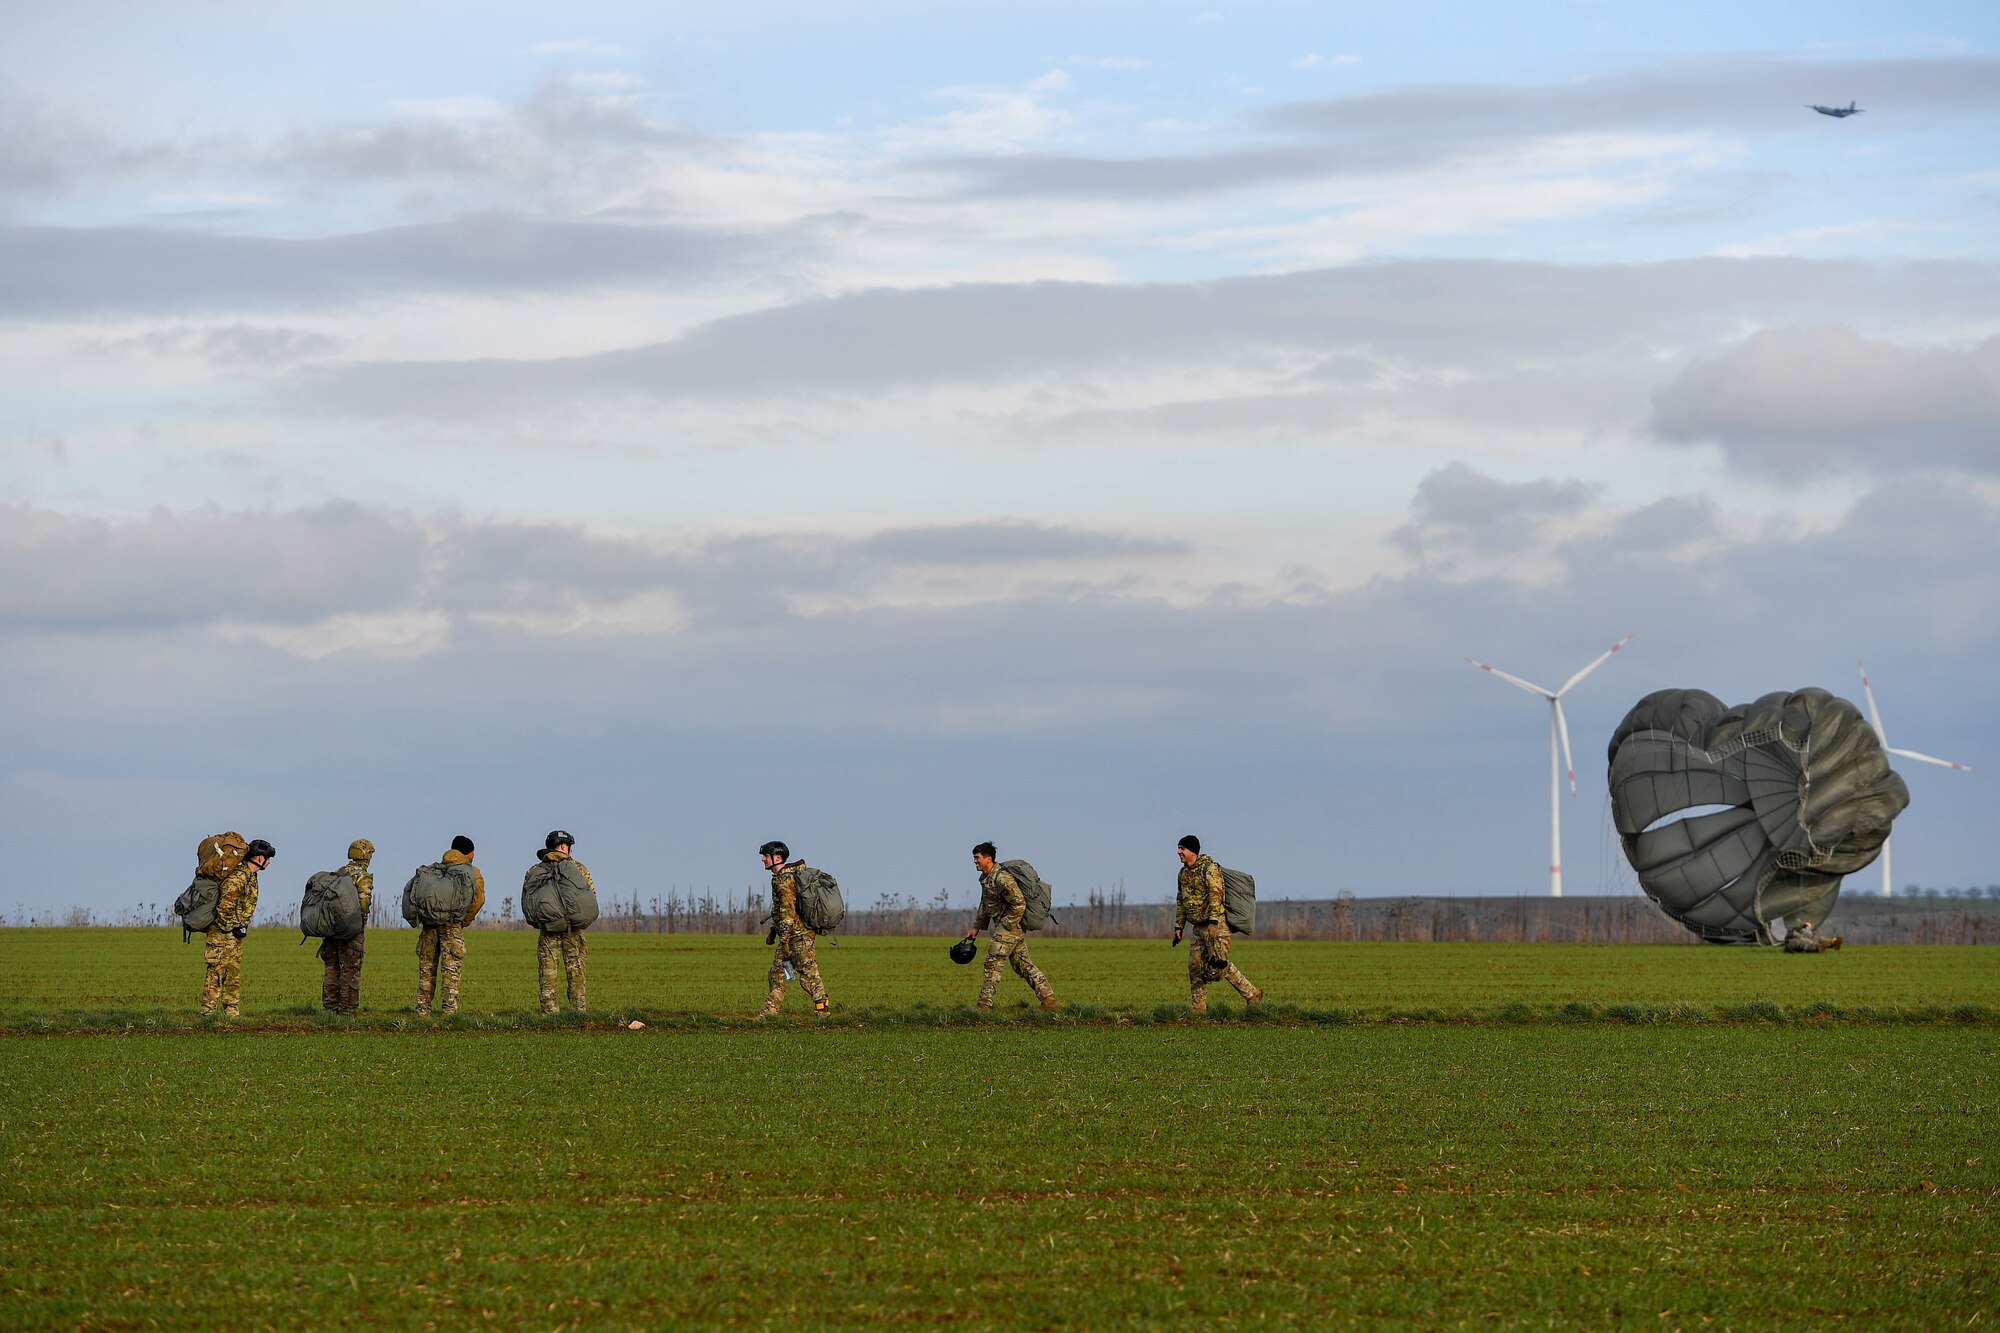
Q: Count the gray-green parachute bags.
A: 7